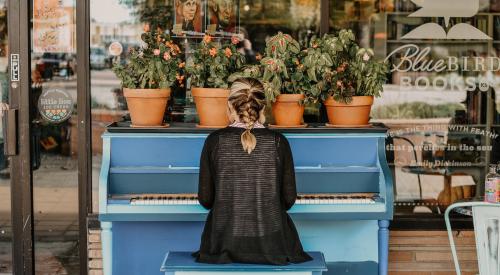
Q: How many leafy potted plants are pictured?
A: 4